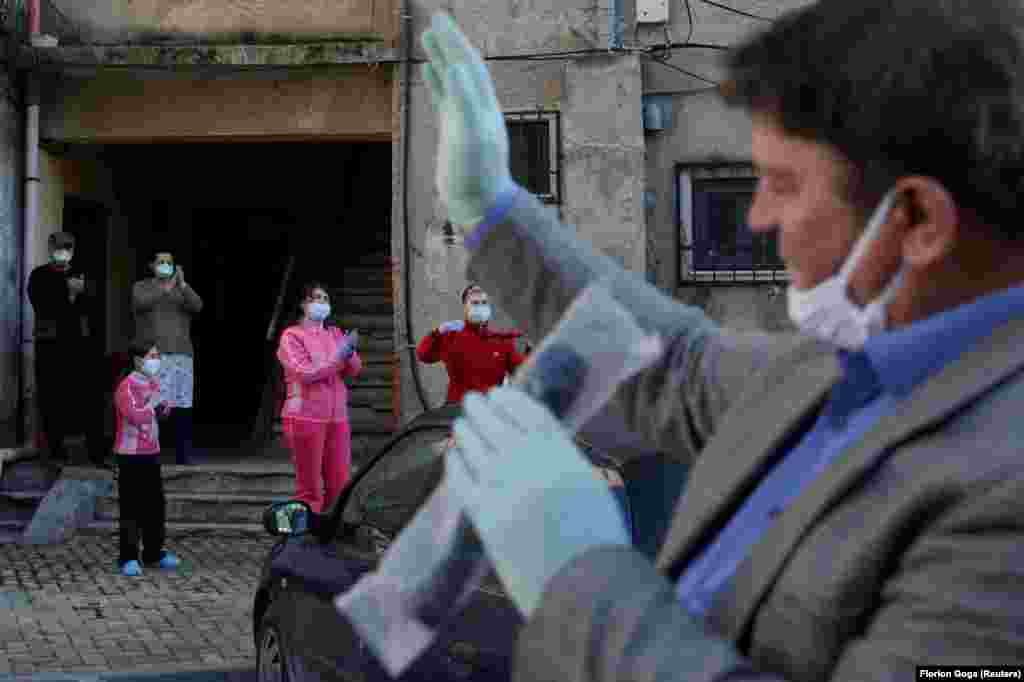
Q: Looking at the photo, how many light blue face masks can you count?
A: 5